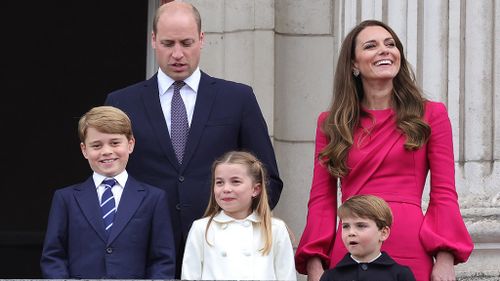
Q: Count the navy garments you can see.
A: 3